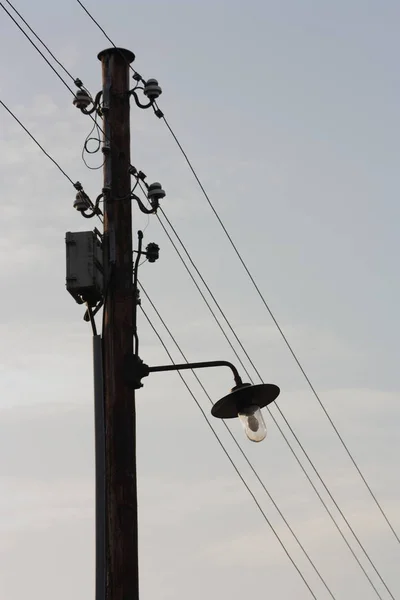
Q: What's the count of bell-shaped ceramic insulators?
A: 4